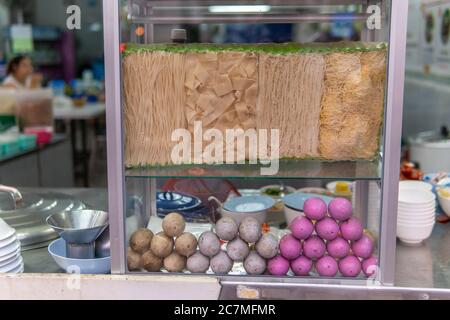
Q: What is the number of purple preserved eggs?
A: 14